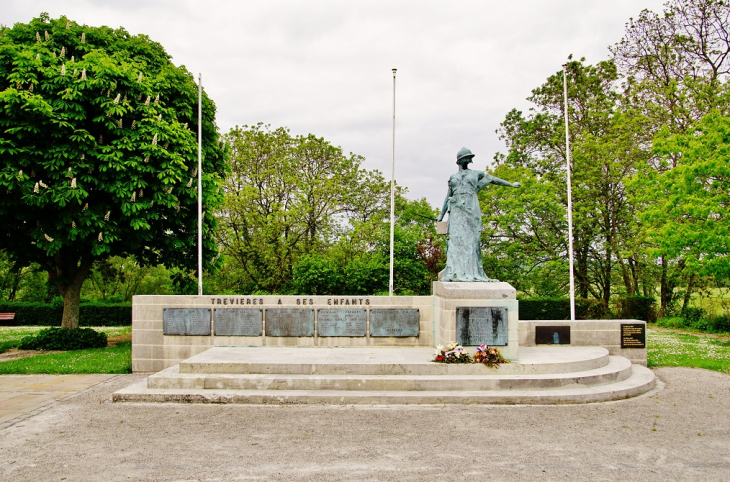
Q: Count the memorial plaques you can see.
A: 8